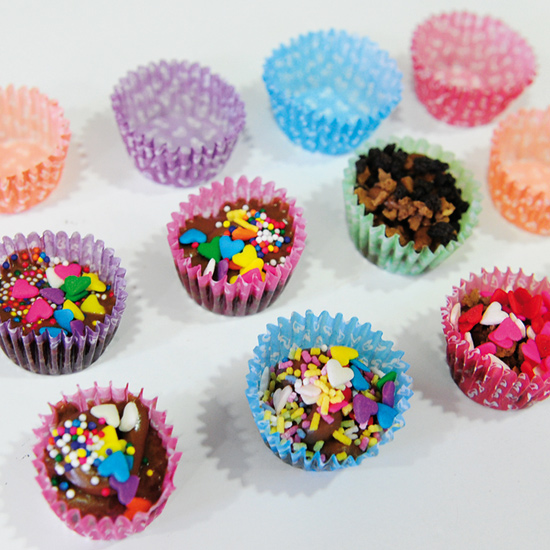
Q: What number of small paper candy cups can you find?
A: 11